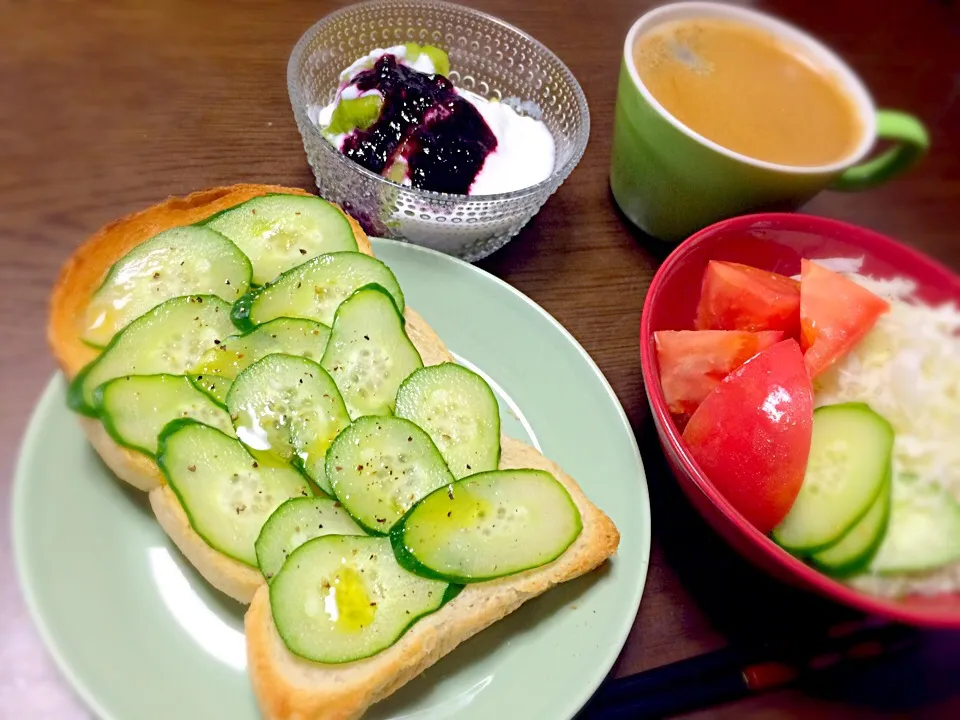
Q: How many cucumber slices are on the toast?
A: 14